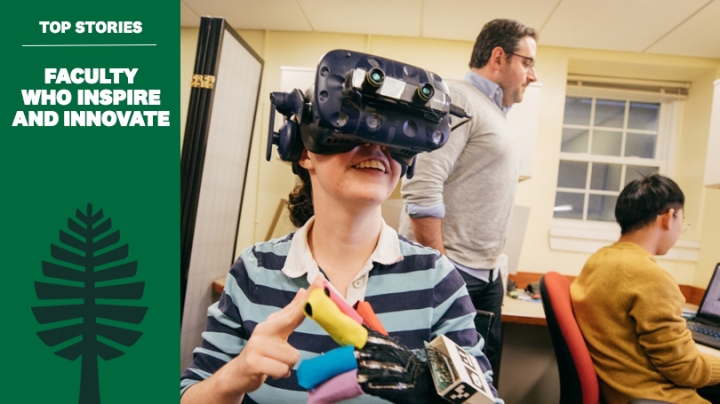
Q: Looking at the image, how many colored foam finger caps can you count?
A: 5